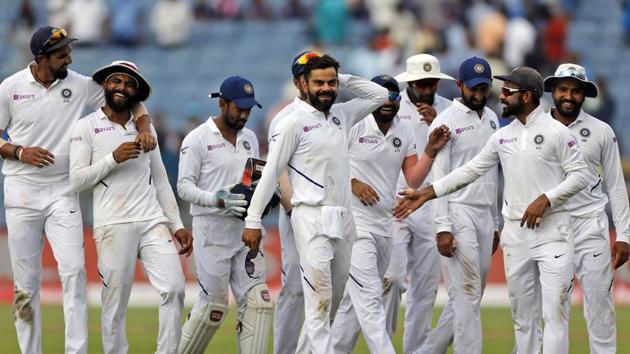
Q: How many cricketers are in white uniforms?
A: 10